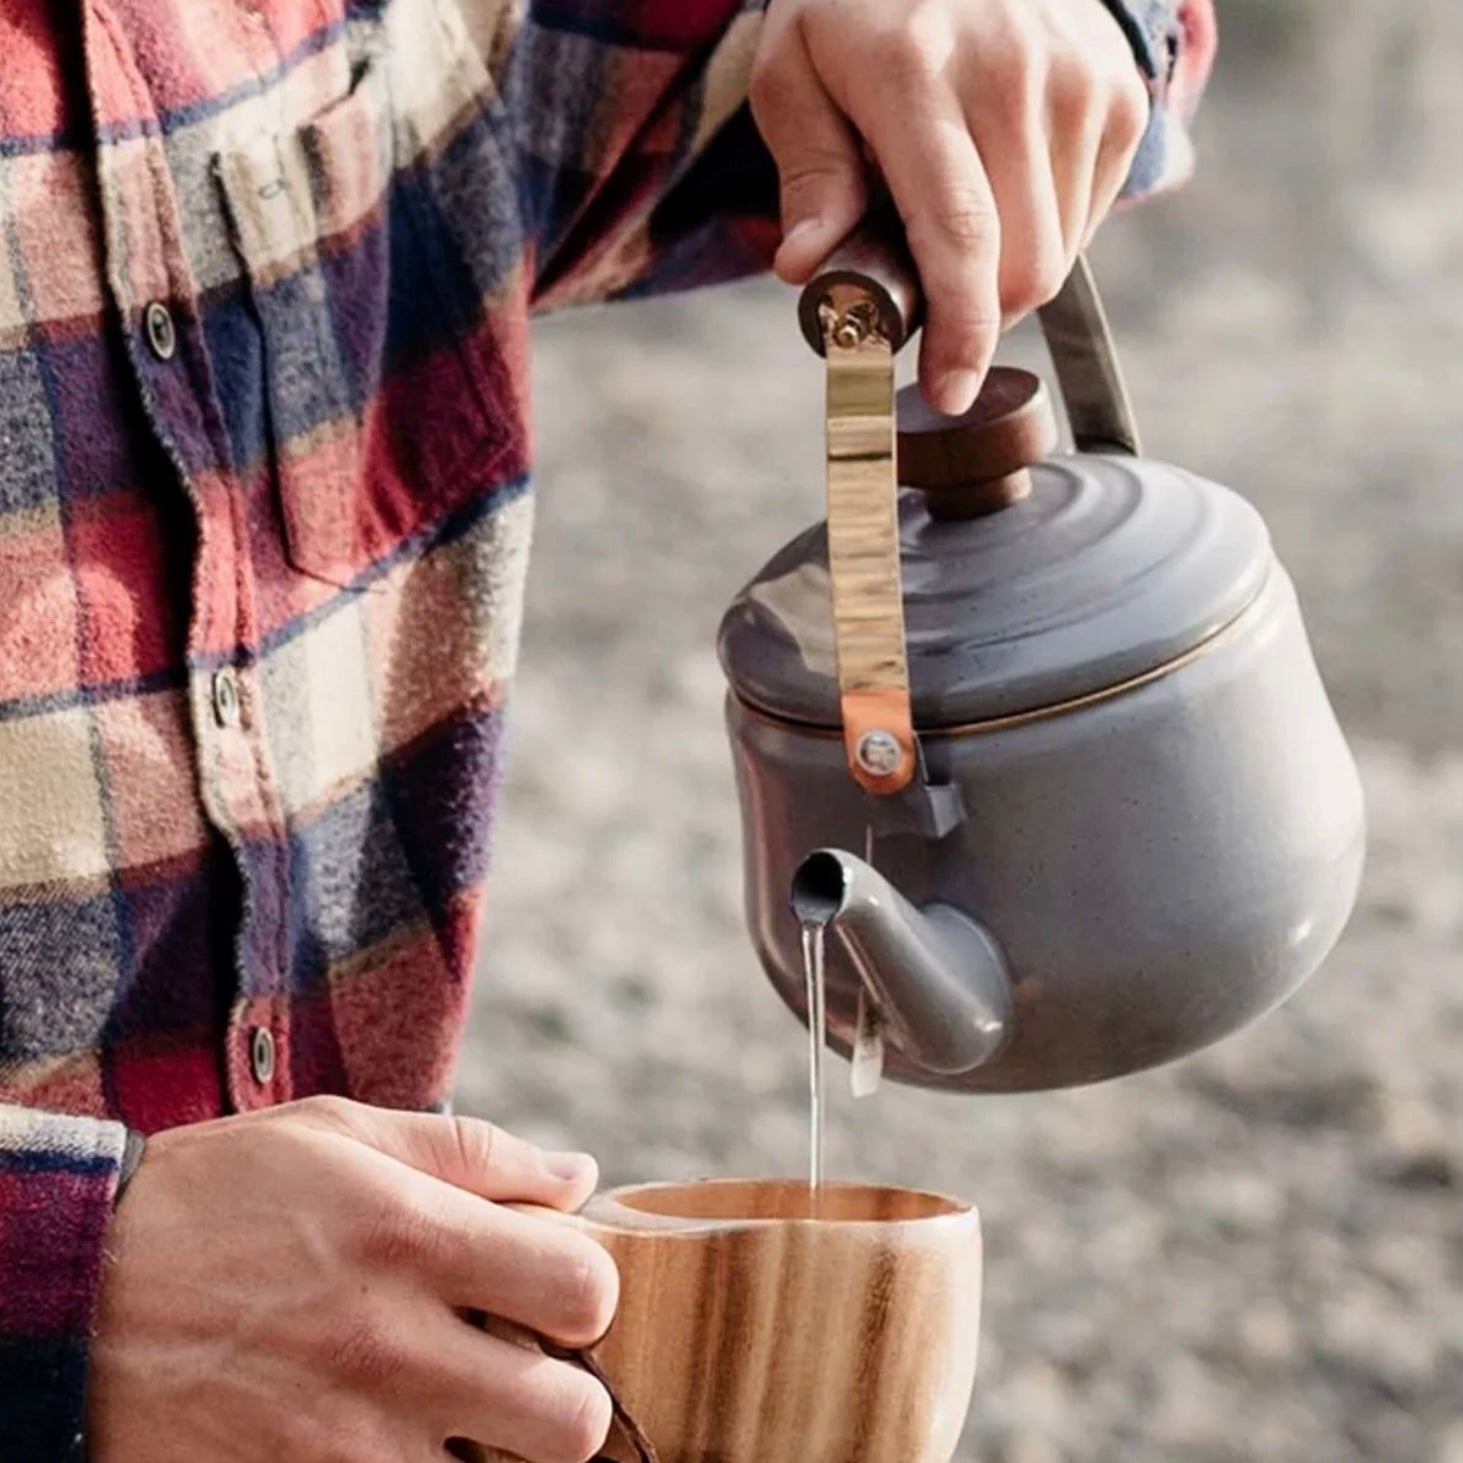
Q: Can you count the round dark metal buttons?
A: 3